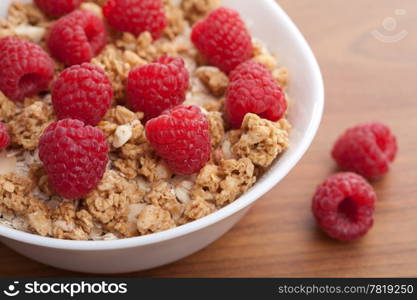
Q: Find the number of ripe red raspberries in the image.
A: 13